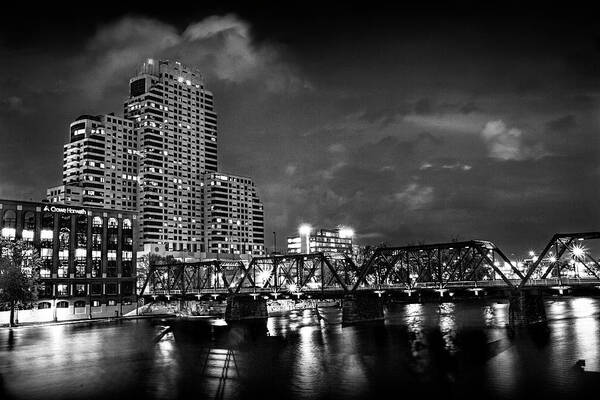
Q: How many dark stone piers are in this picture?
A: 3